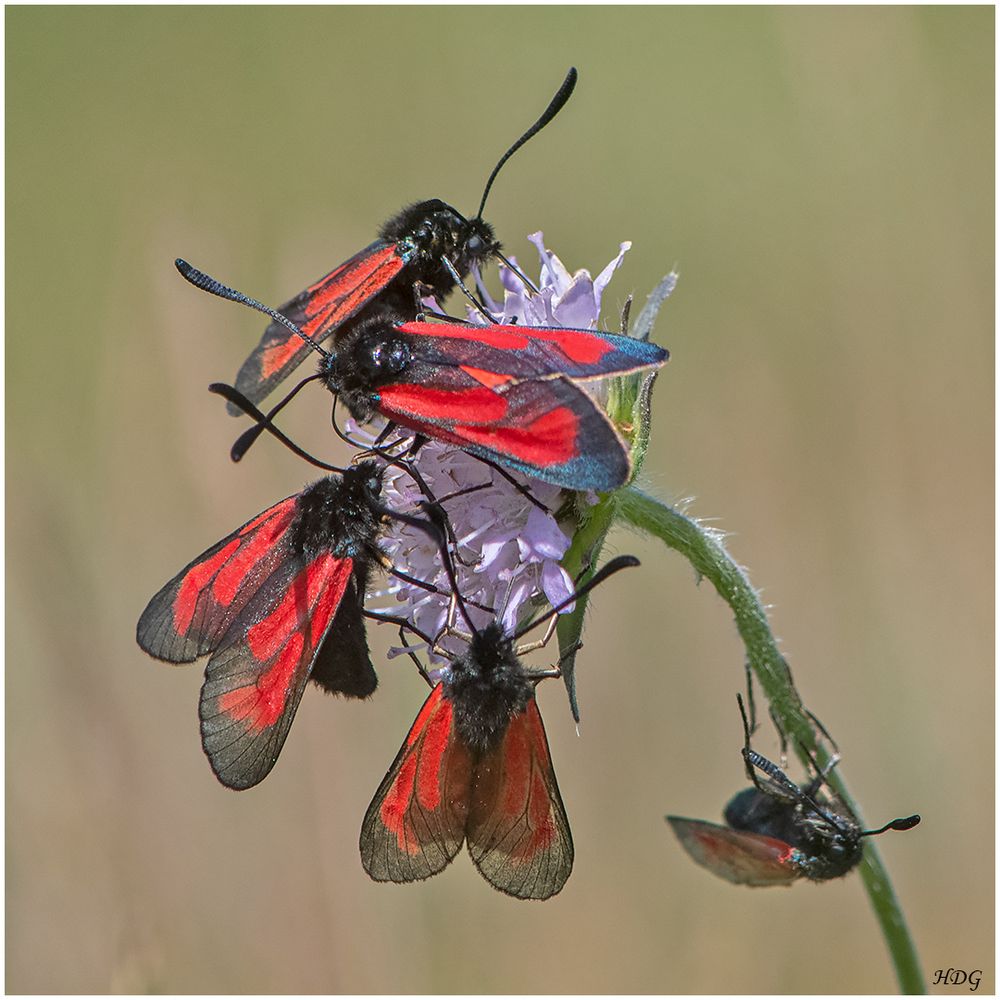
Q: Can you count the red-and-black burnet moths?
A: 5